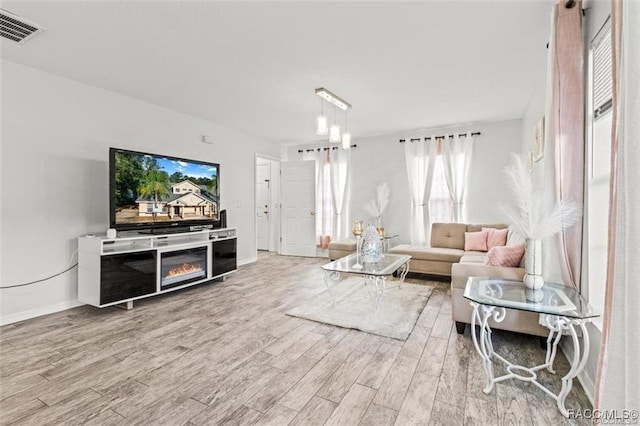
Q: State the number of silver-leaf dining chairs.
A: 0